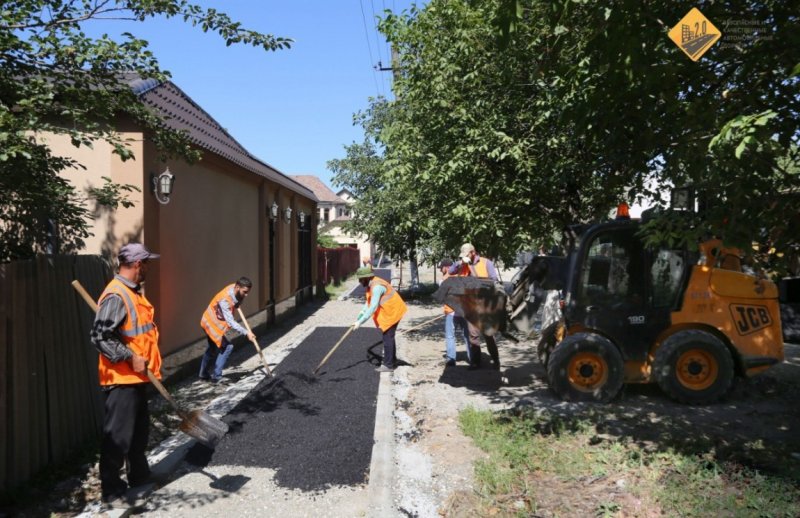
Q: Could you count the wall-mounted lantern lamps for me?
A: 4